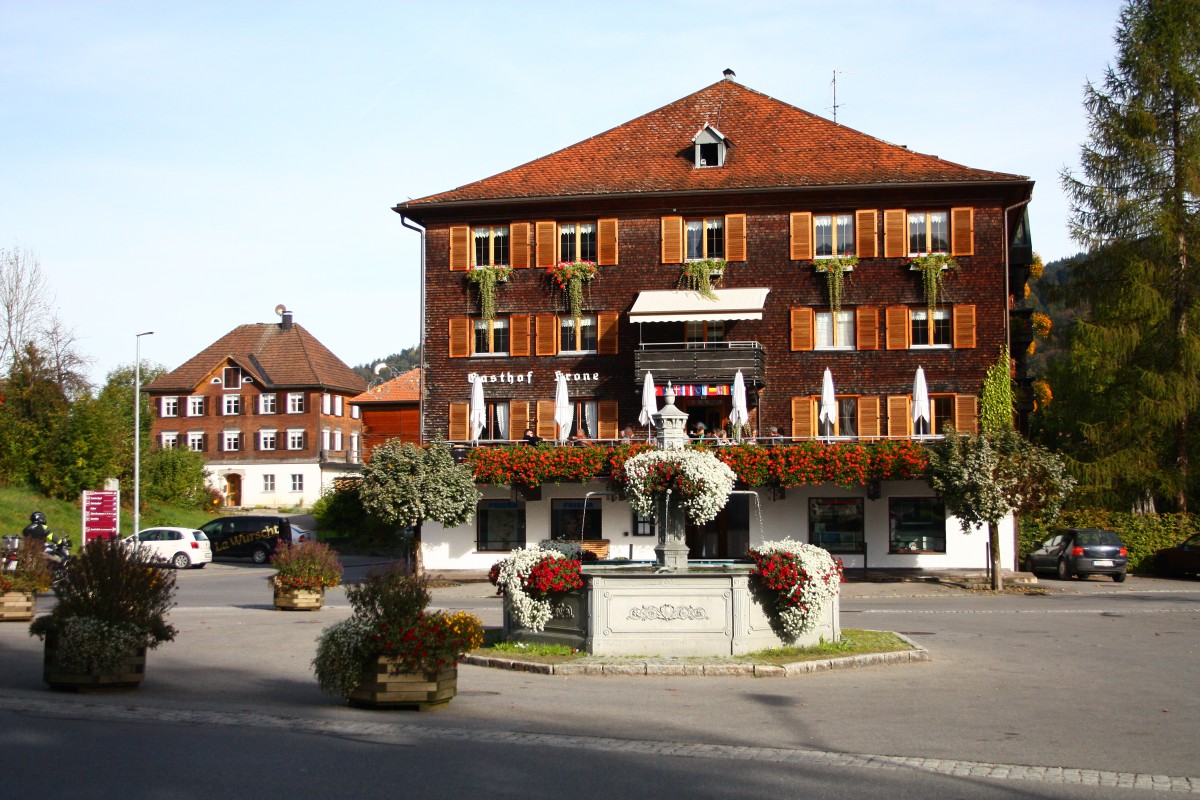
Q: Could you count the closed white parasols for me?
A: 6